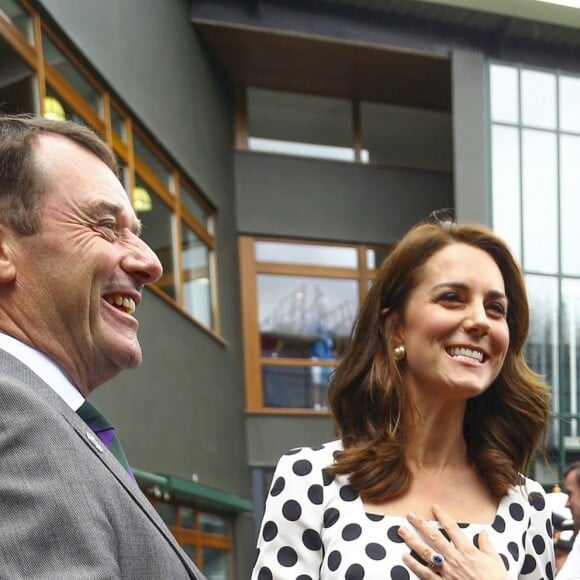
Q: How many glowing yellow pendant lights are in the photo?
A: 2